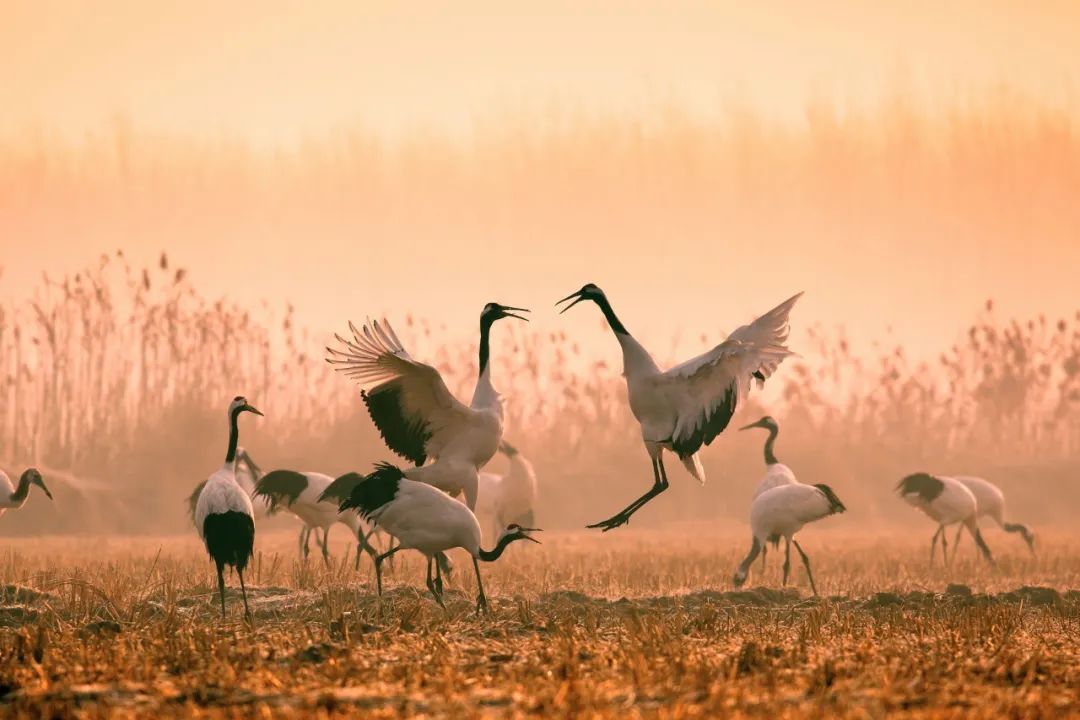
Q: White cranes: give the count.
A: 13